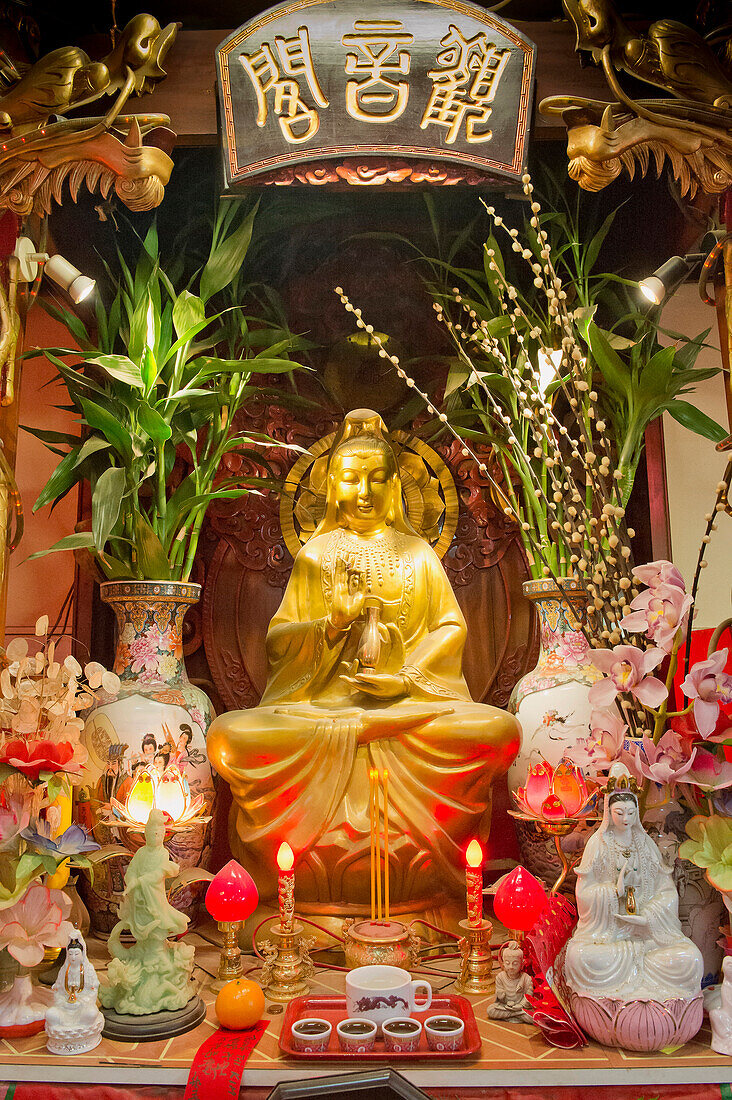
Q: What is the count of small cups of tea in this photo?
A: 4